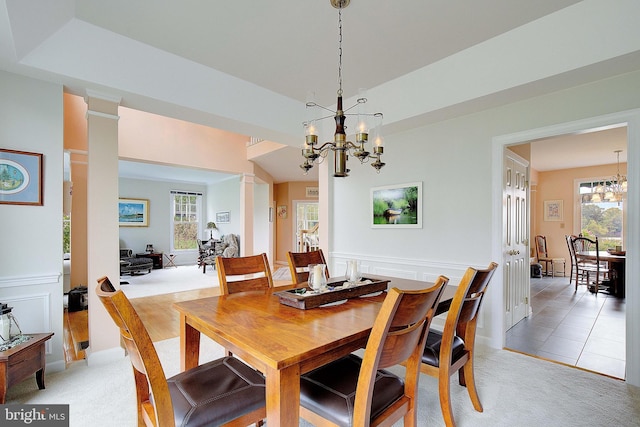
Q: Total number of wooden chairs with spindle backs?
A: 3